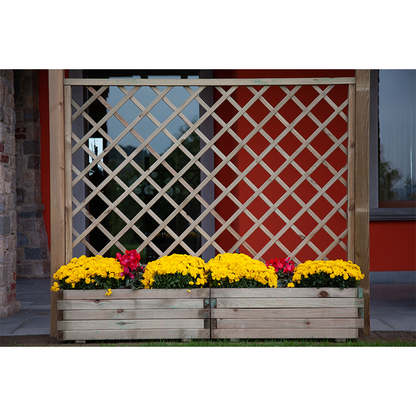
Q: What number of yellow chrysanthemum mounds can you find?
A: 4